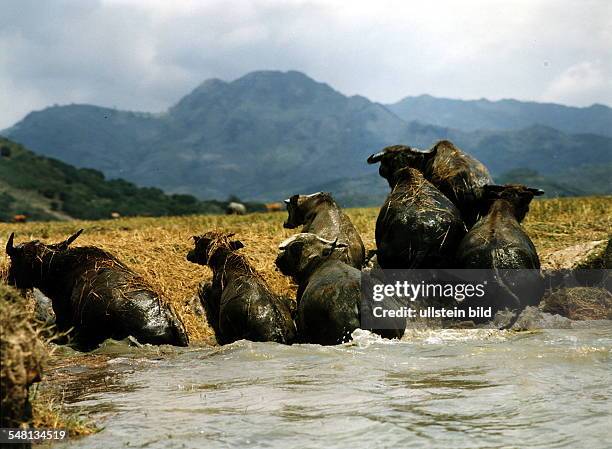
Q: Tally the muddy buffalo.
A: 7